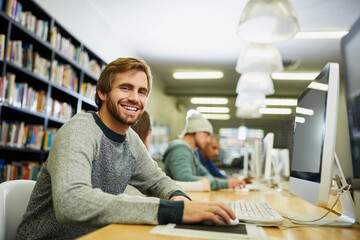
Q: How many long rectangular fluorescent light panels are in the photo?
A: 8